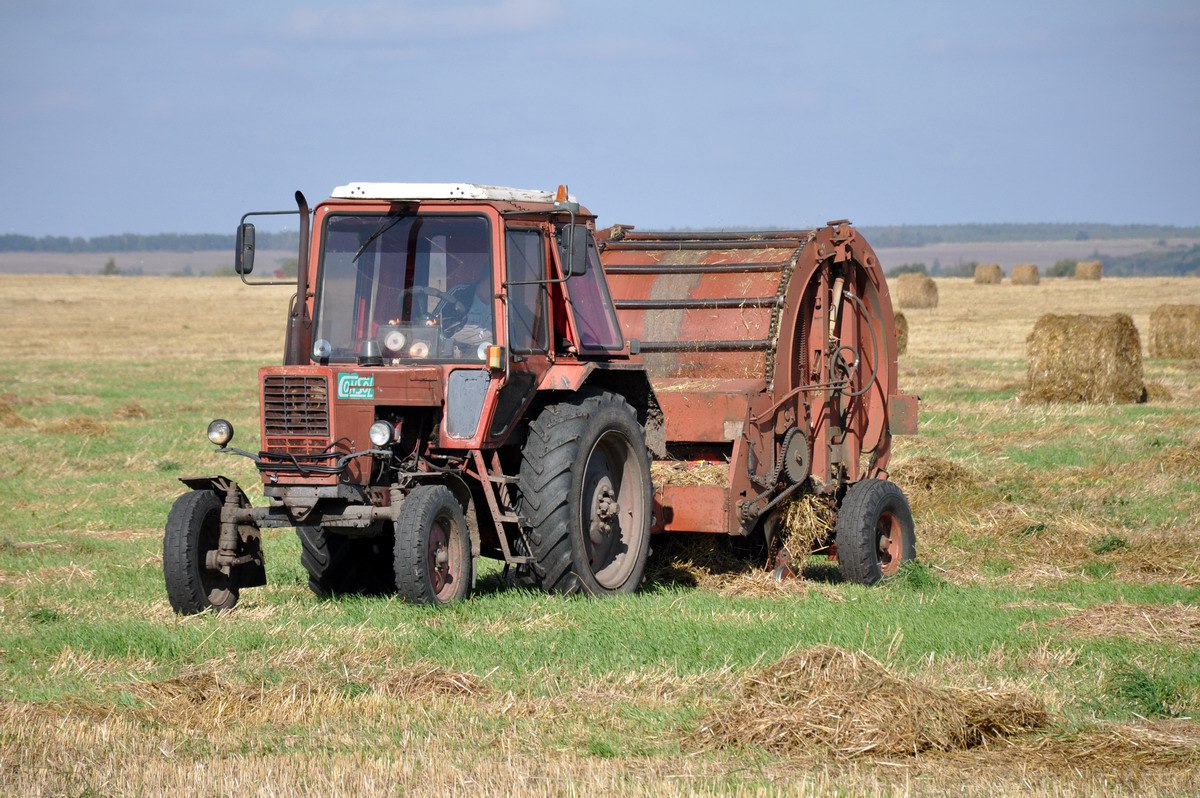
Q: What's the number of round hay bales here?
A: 7